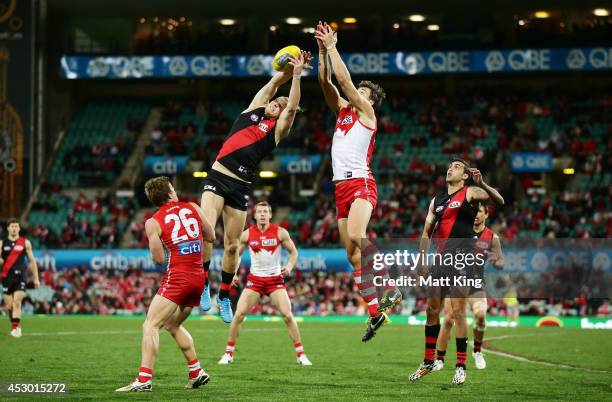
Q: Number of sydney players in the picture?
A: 3